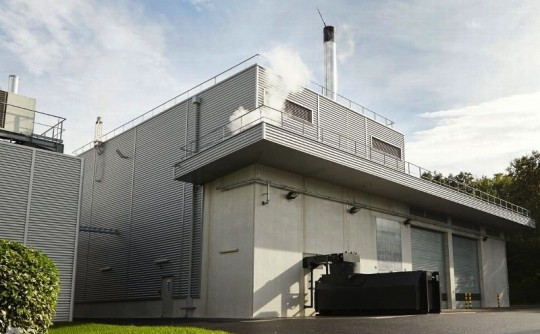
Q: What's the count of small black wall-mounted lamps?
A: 4